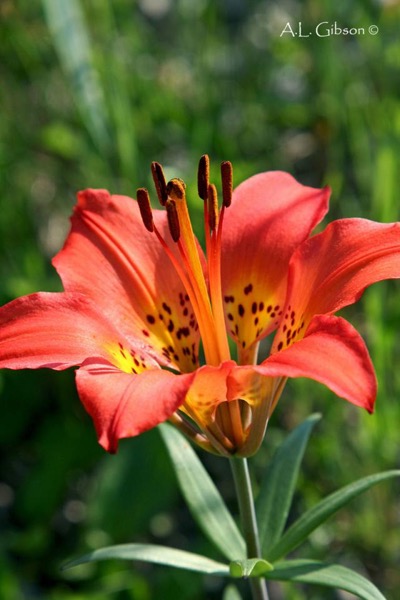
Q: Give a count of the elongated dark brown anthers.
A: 6